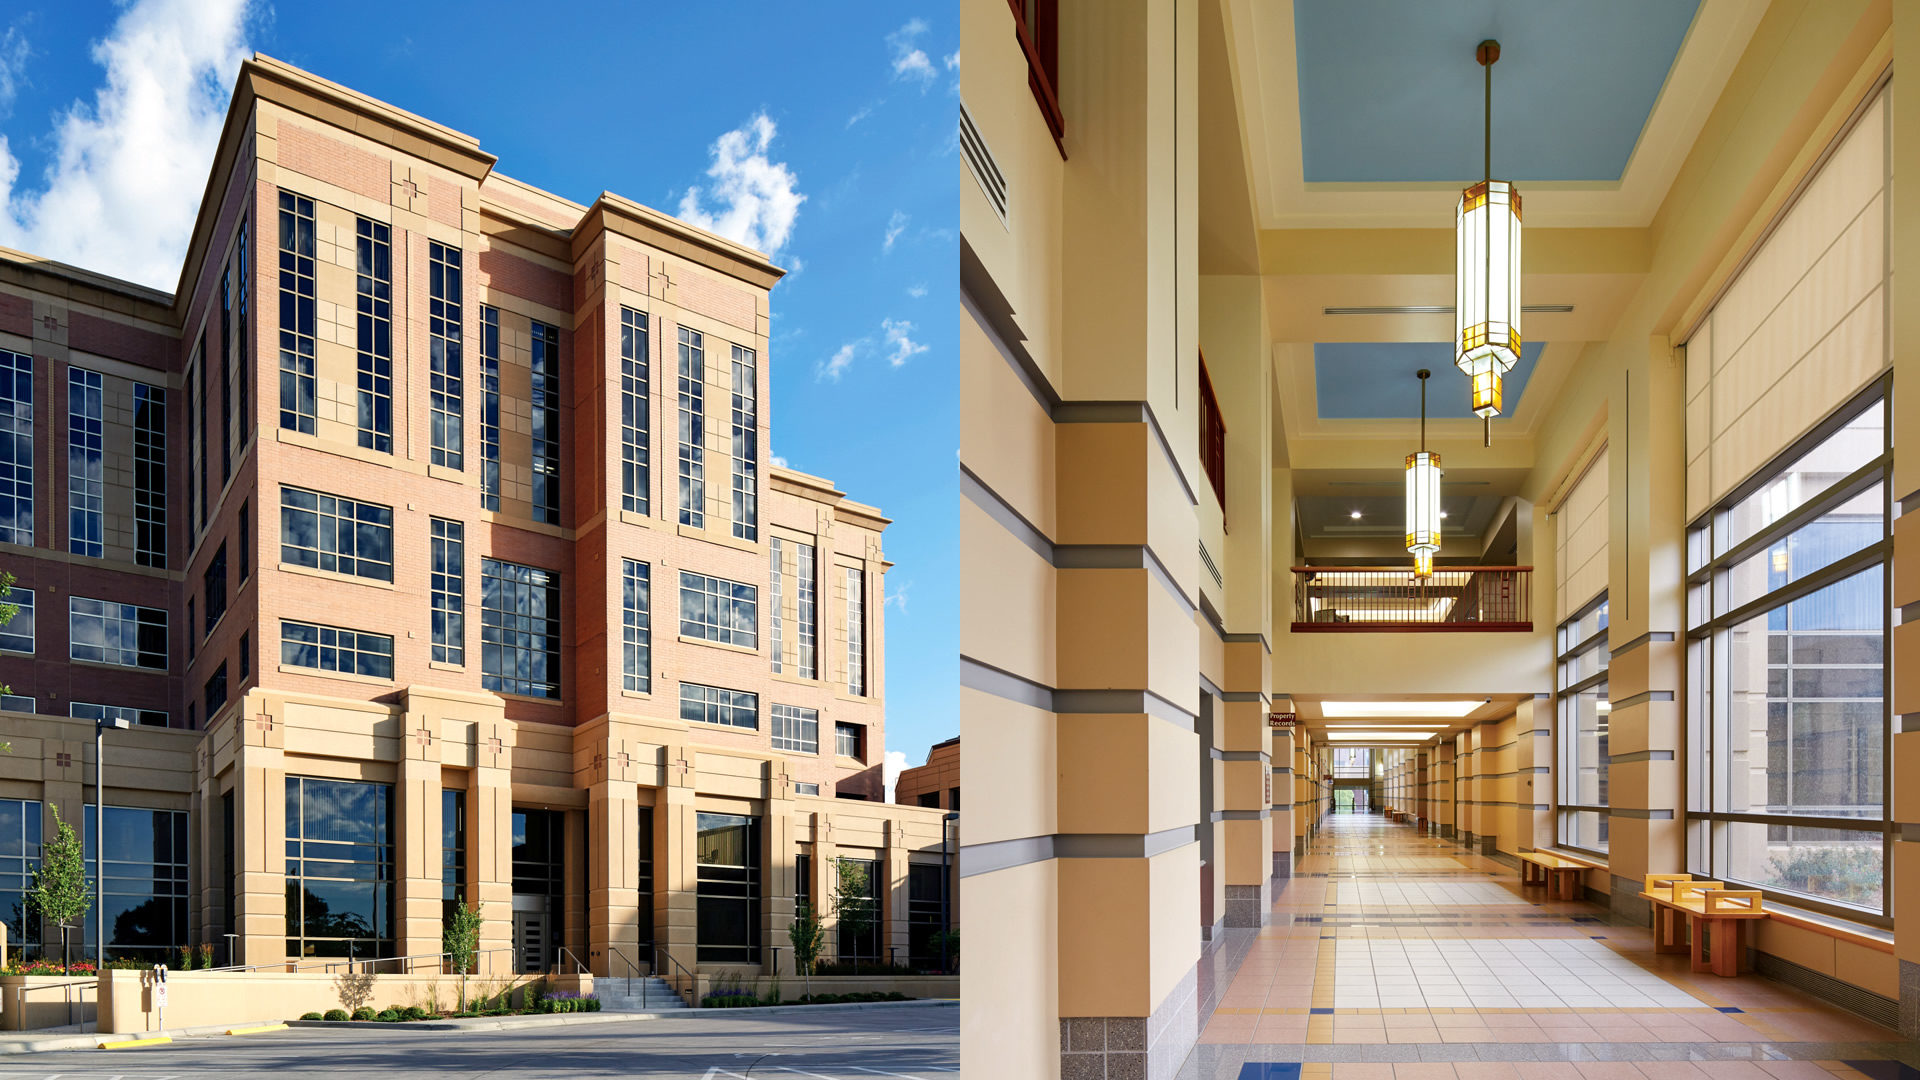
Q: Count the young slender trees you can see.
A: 4